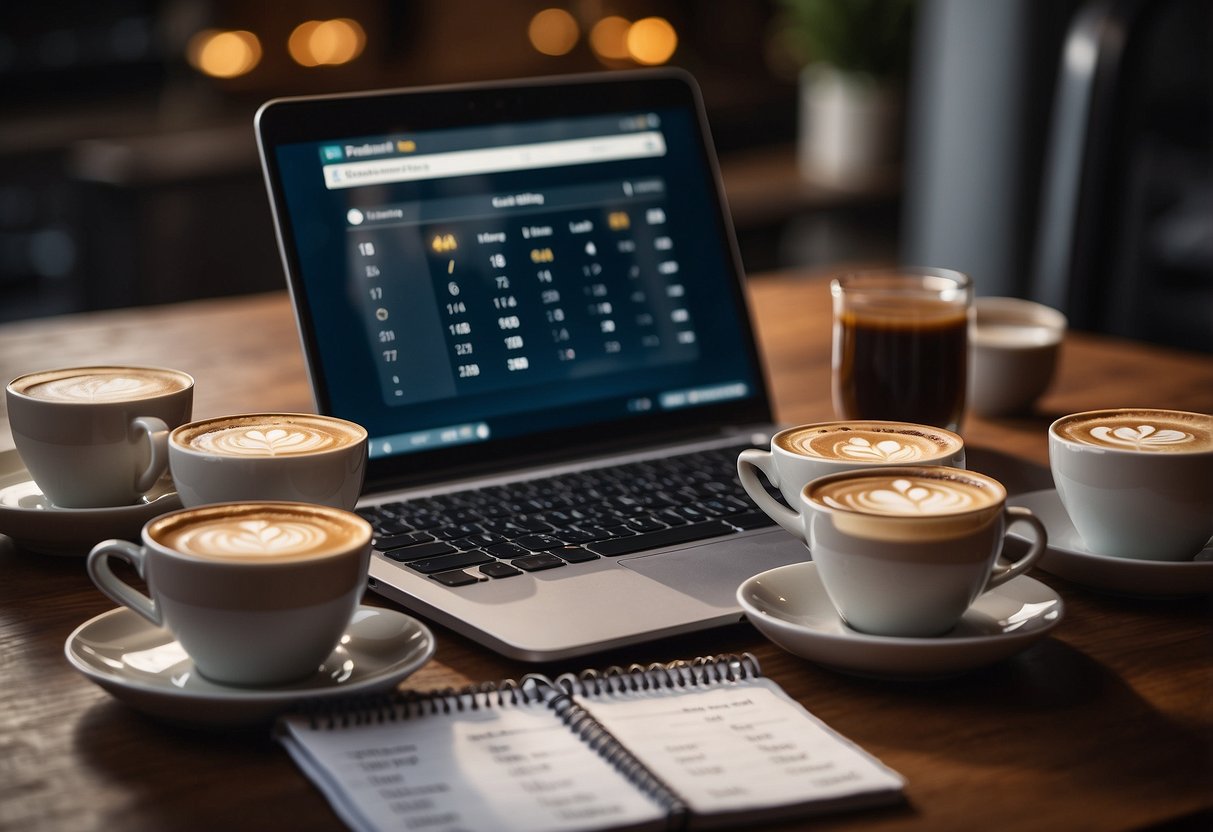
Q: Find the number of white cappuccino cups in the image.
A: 6